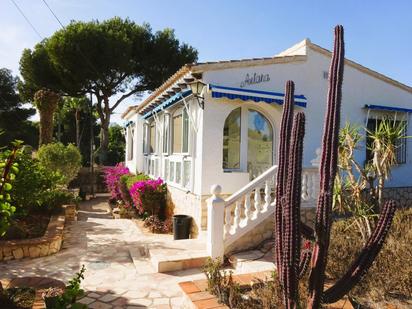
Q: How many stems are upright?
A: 3